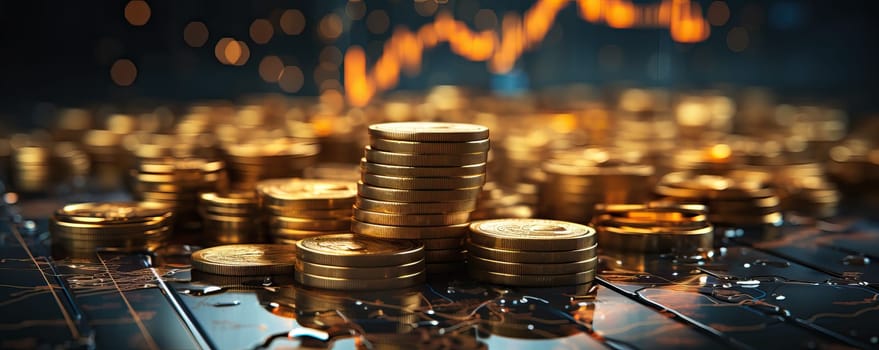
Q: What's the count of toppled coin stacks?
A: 0